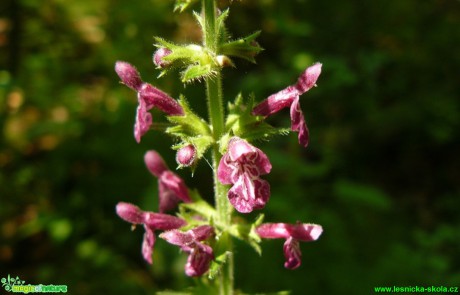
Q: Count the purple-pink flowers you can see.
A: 7